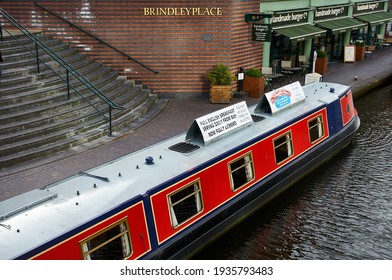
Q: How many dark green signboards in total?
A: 4